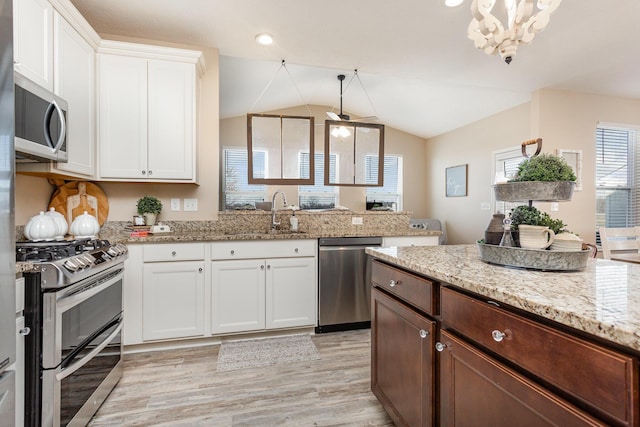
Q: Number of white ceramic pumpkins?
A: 3